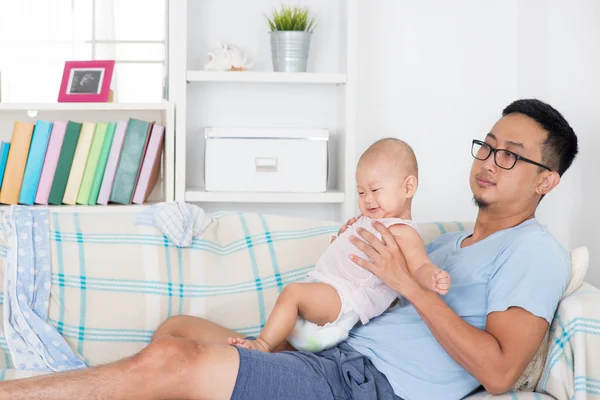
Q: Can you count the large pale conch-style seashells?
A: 1